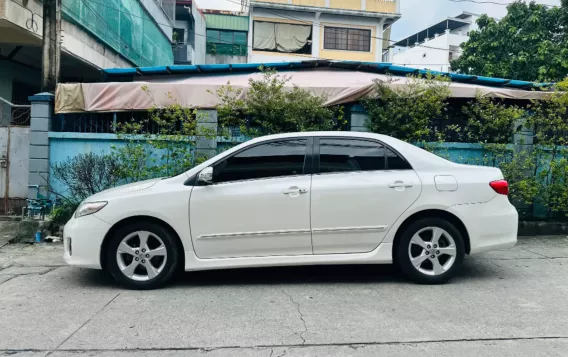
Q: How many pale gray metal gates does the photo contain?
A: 1